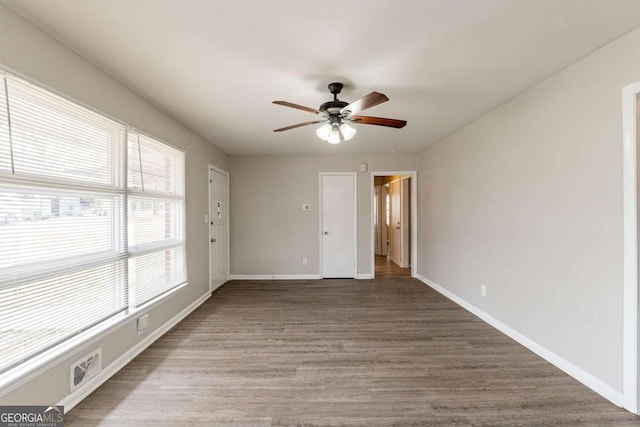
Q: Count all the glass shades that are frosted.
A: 3